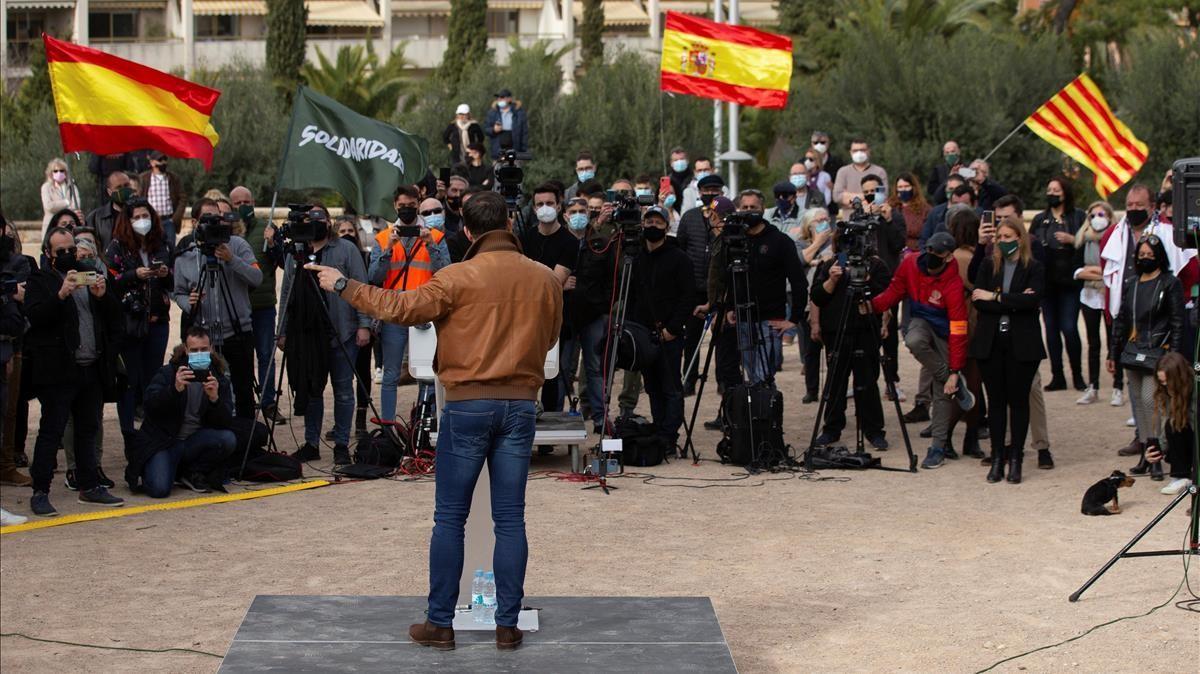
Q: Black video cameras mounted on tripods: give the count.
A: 6